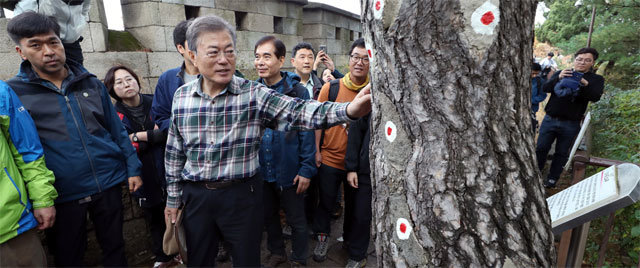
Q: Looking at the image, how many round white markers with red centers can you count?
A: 5